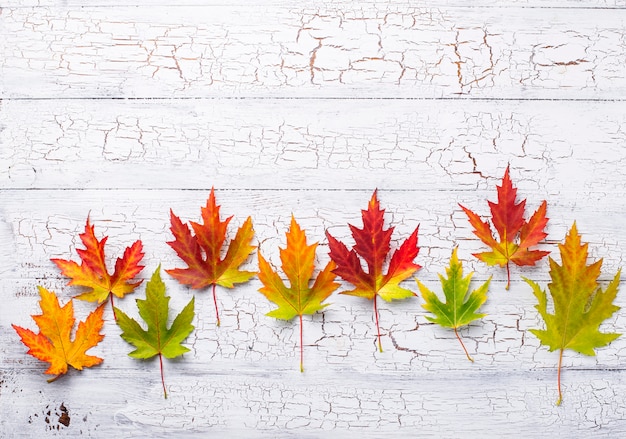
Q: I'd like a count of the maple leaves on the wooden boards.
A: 9